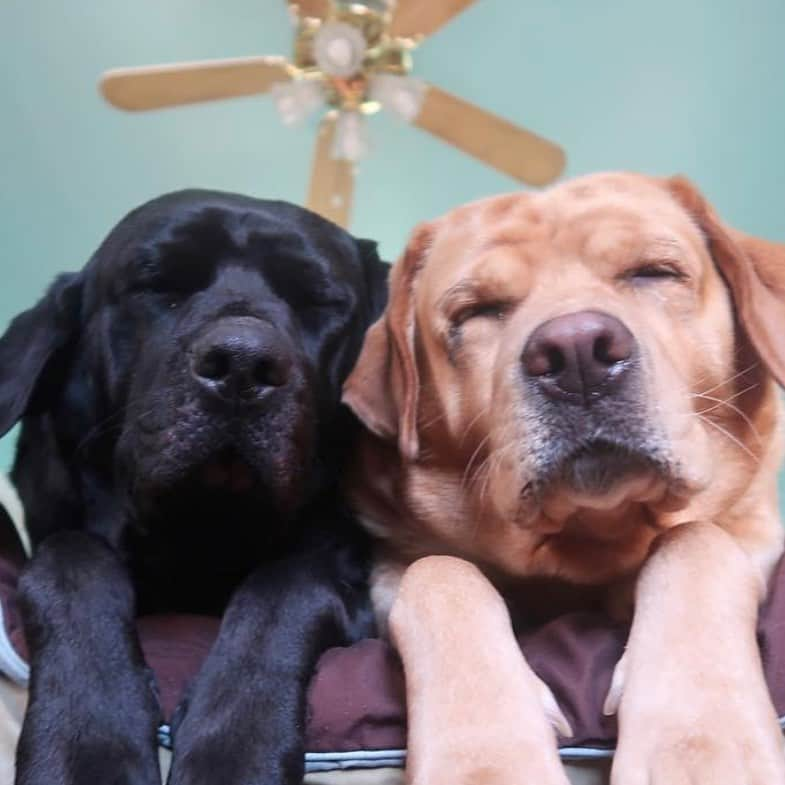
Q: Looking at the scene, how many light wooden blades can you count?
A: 5